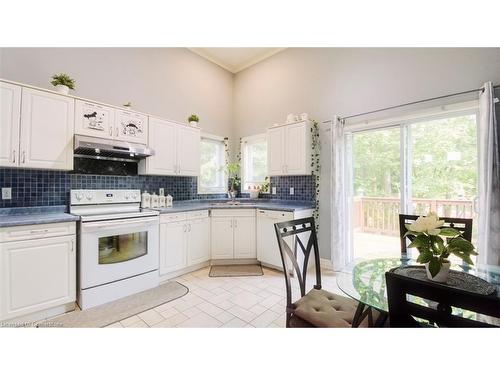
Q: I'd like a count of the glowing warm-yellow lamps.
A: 0